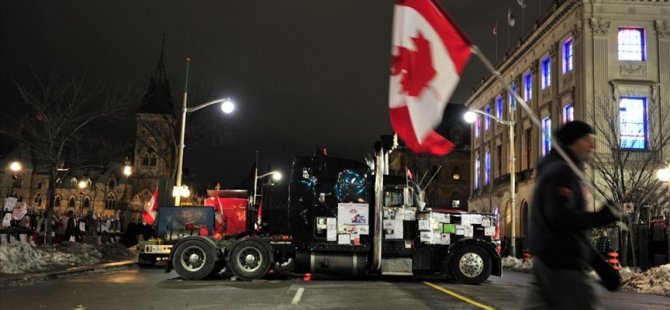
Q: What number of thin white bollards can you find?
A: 0